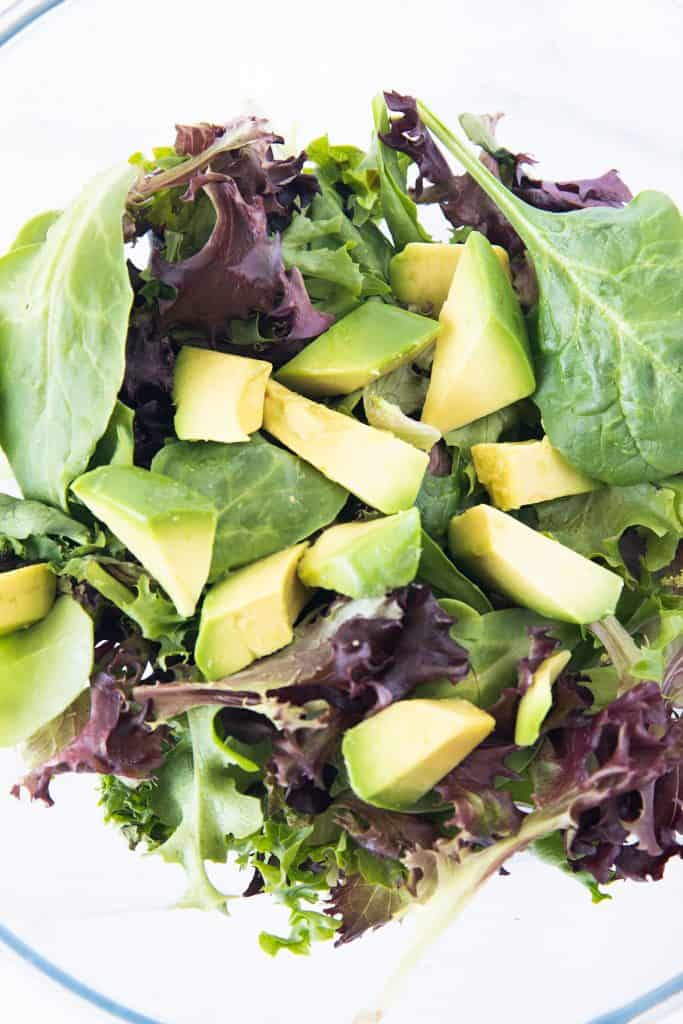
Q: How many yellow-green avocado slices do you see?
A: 13